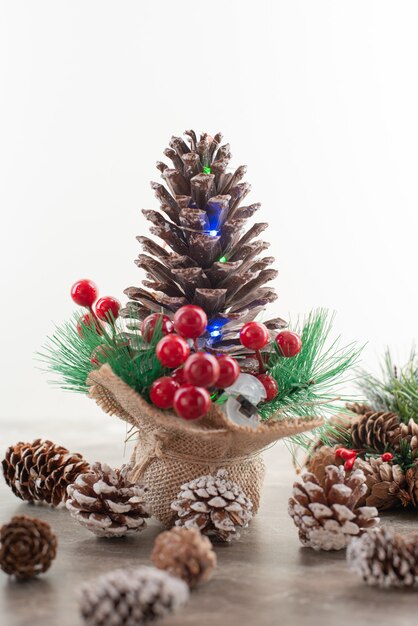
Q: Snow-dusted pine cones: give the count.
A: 5